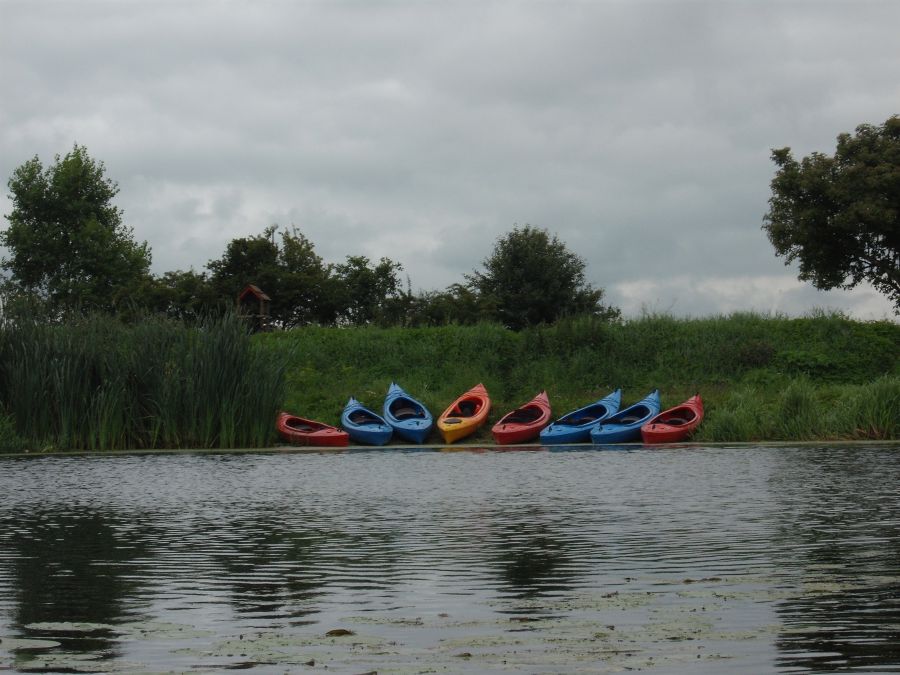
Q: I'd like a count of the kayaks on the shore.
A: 8